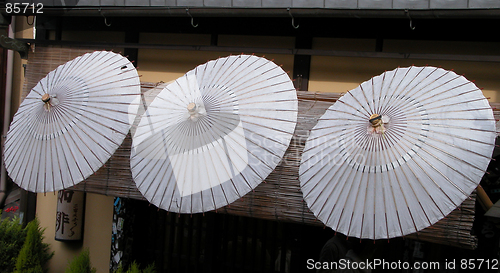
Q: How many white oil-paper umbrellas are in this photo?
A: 3